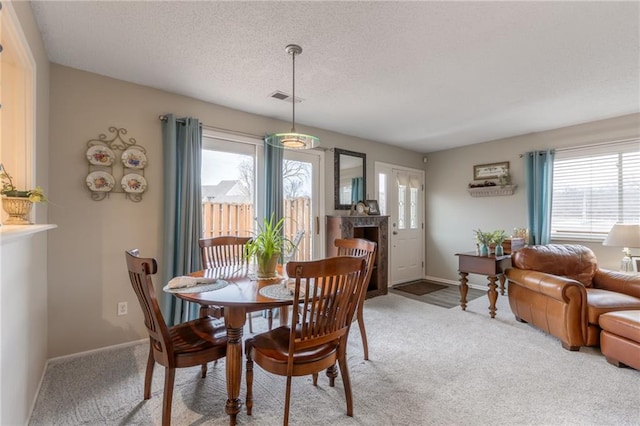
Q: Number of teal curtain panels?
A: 3